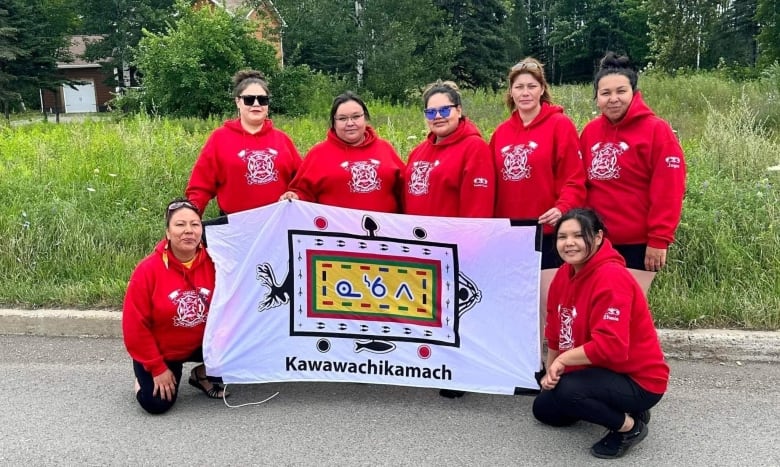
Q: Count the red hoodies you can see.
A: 7